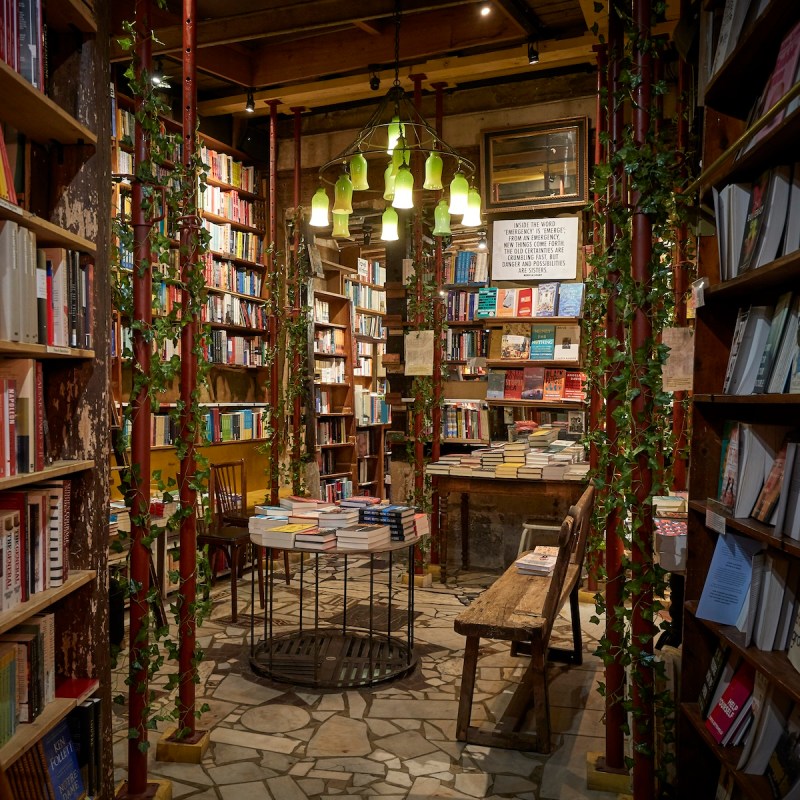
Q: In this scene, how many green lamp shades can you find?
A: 13